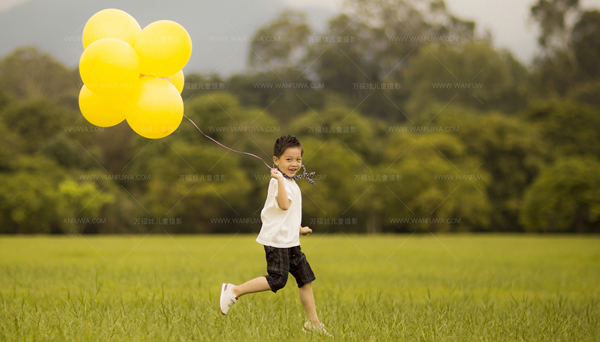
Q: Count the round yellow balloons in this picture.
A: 6